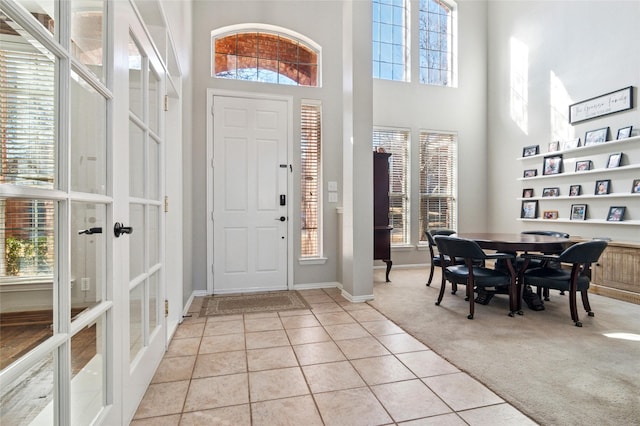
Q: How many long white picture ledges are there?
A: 4